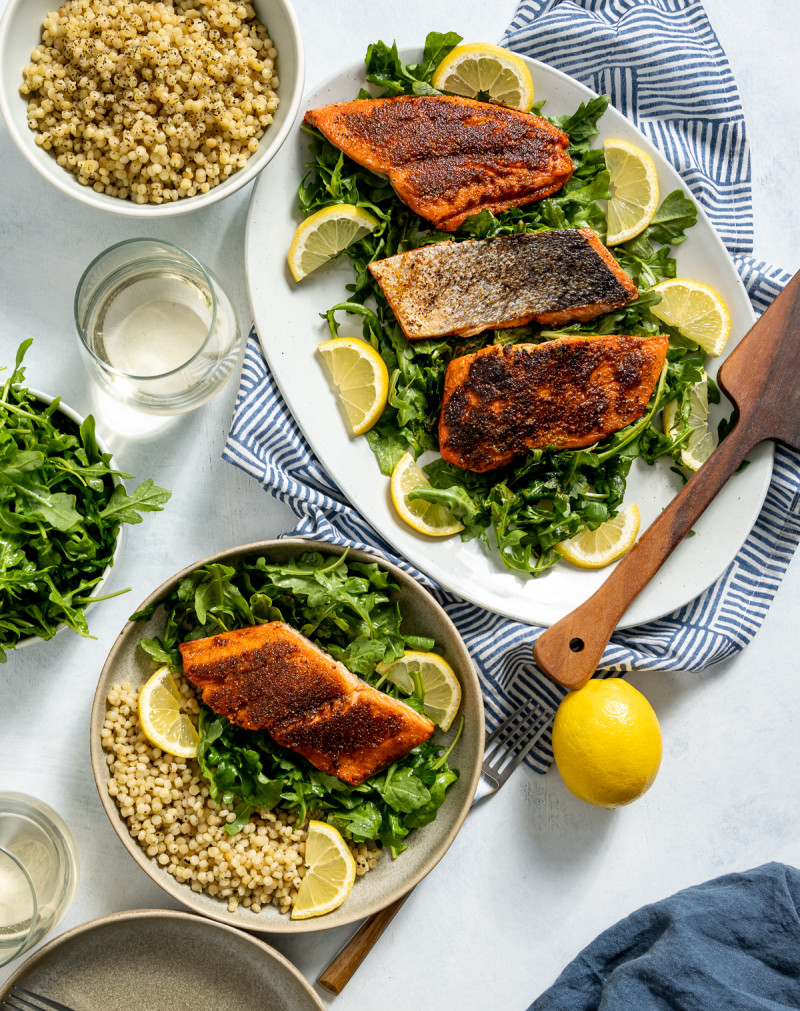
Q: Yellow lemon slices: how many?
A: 11